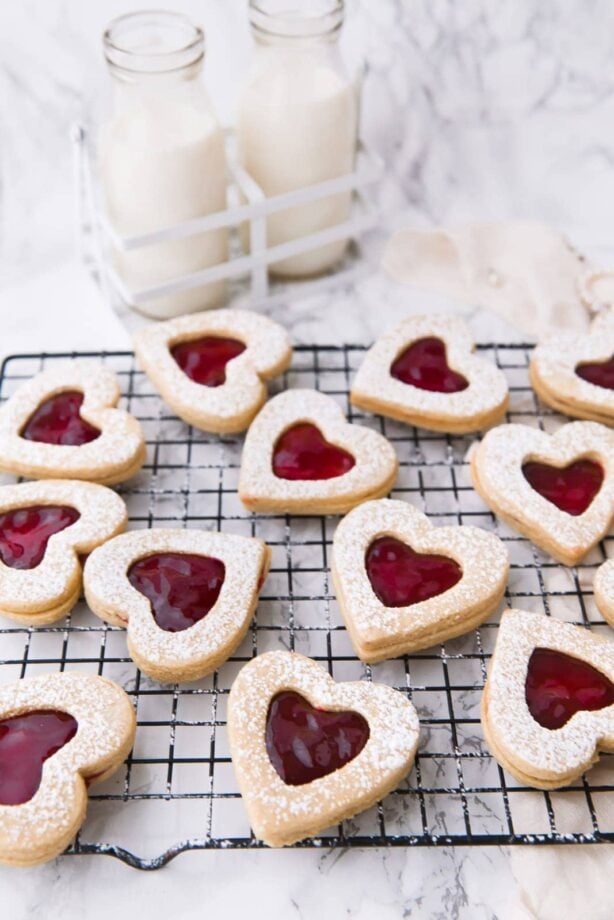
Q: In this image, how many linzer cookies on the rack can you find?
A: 13